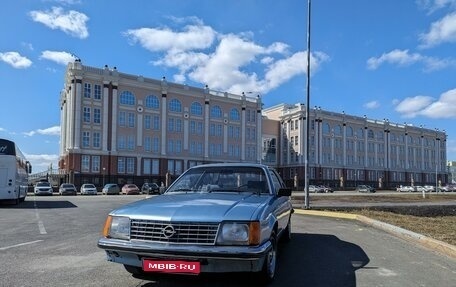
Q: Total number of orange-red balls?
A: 0